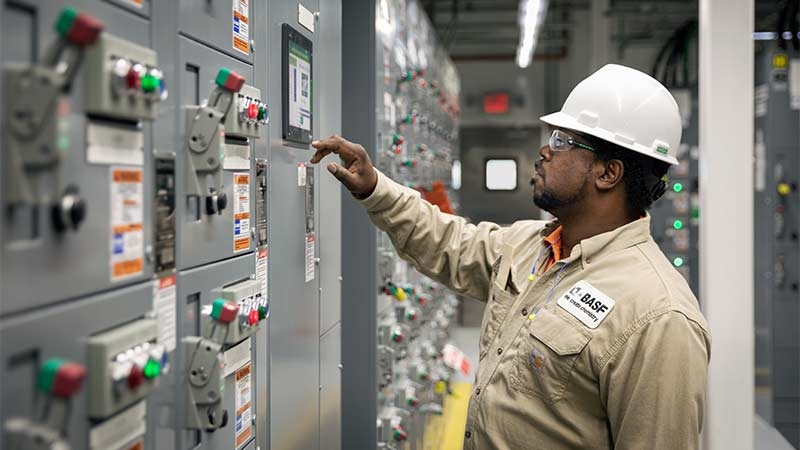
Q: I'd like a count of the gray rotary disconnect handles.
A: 4